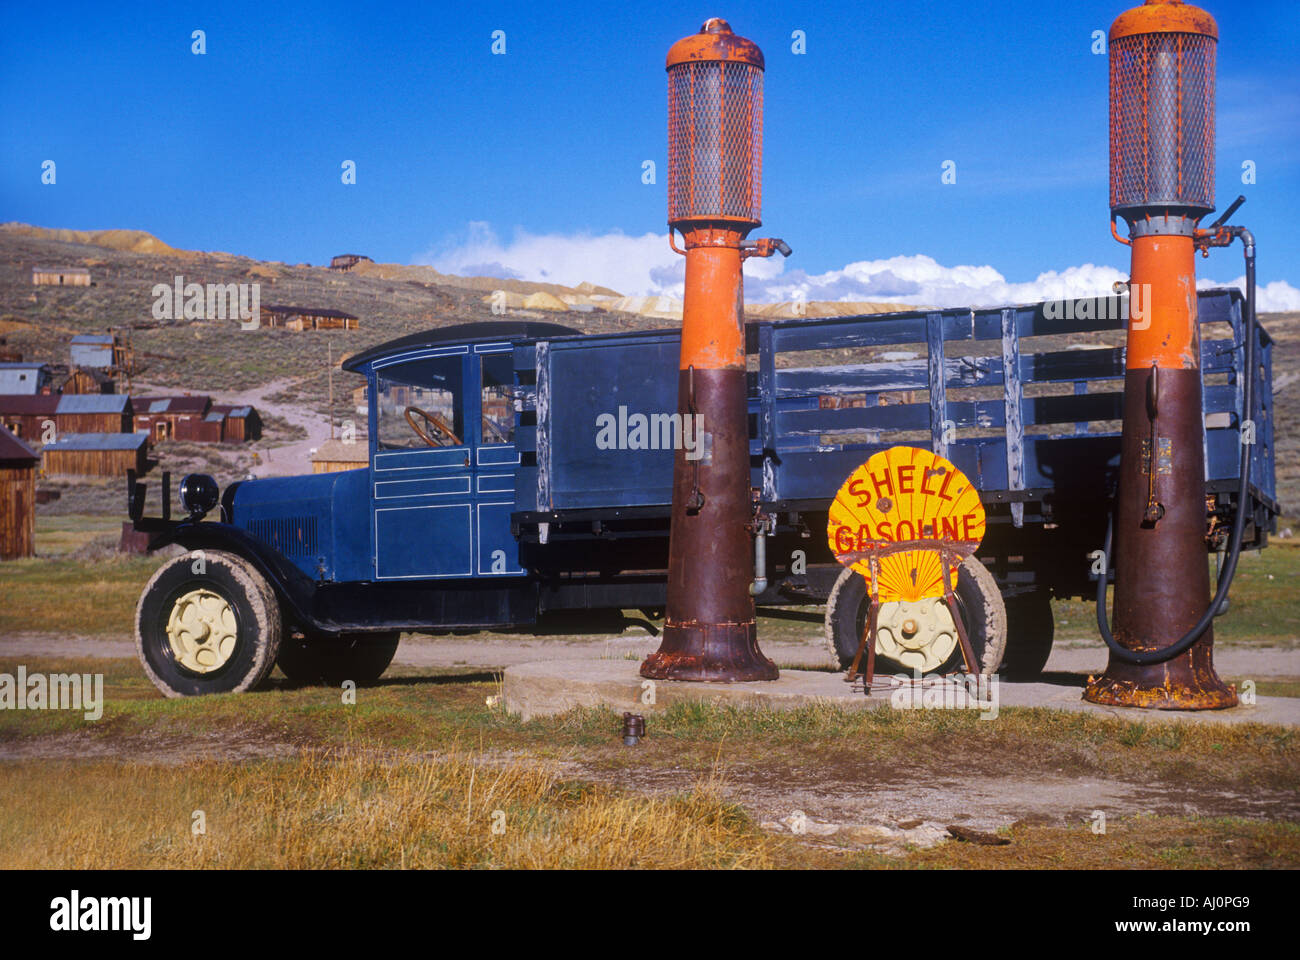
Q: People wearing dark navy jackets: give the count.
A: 0